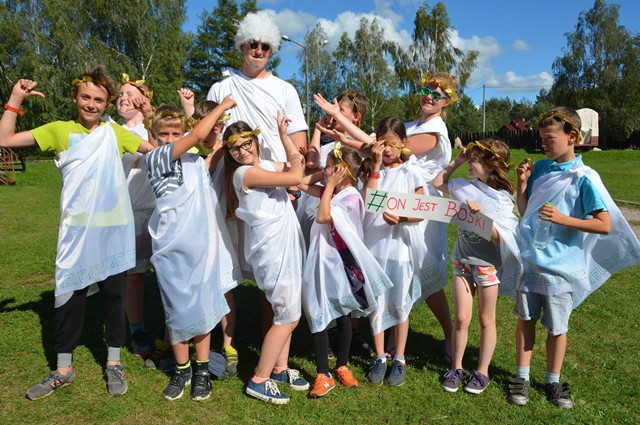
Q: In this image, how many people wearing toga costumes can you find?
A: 12